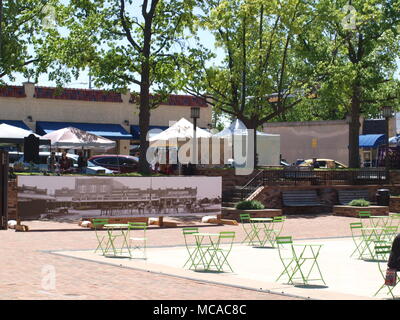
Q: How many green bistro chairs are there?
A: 12